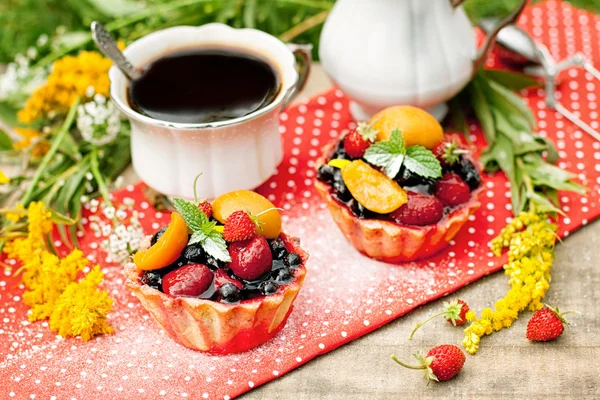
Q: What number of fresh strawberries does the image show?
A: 7